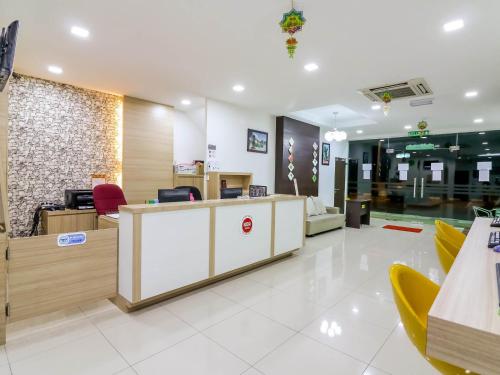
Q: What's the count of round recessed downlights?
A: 11